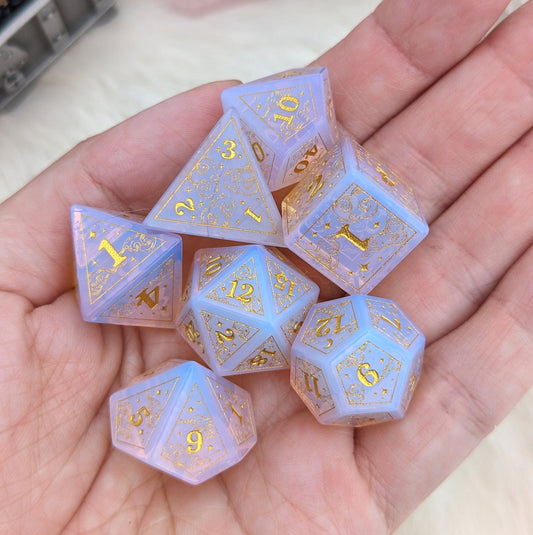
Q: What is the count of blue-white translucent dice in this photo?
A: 7